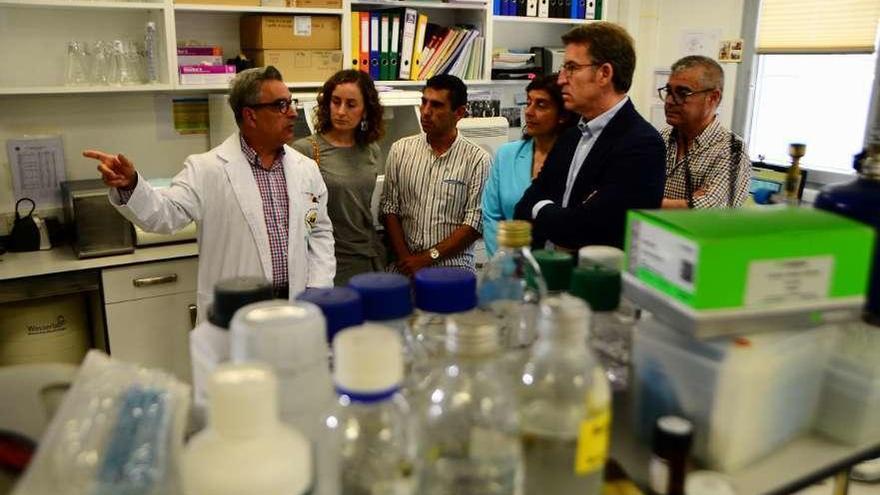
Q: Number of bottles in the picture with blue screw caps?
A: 3